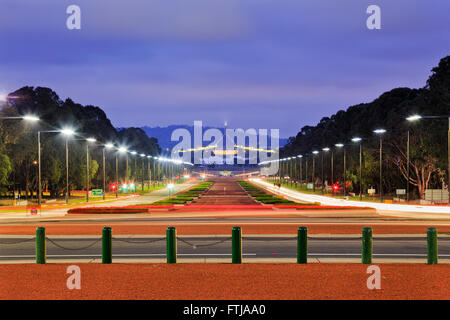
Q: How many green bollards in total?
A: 7